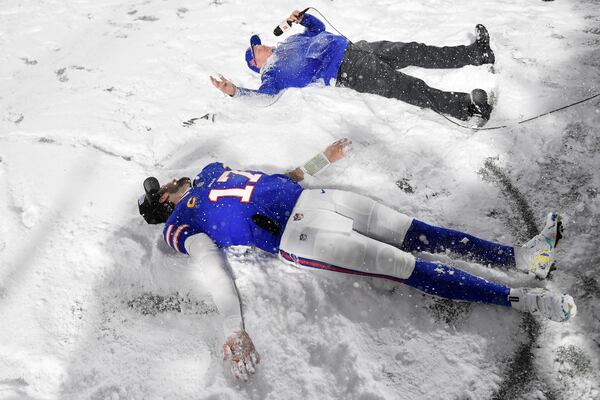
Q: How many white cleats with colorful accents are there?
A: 2